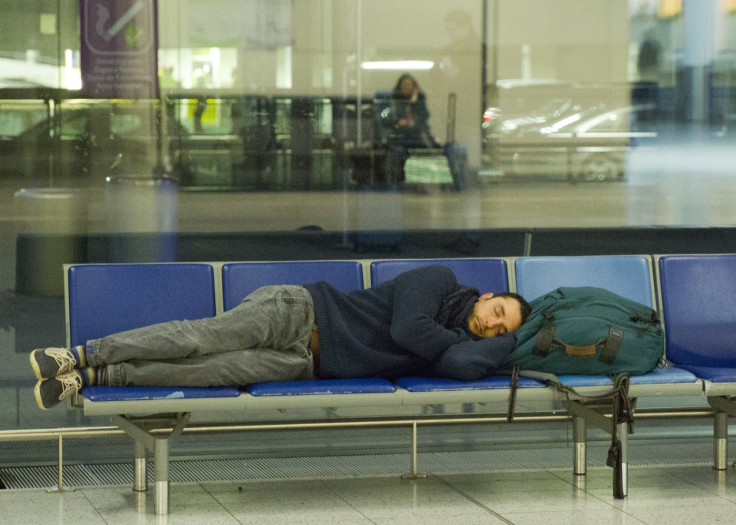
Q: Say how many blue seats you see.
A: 5